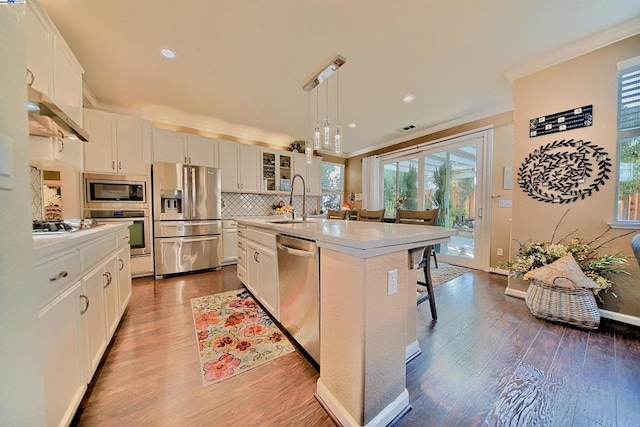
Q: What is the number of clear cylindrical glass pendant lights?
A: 4